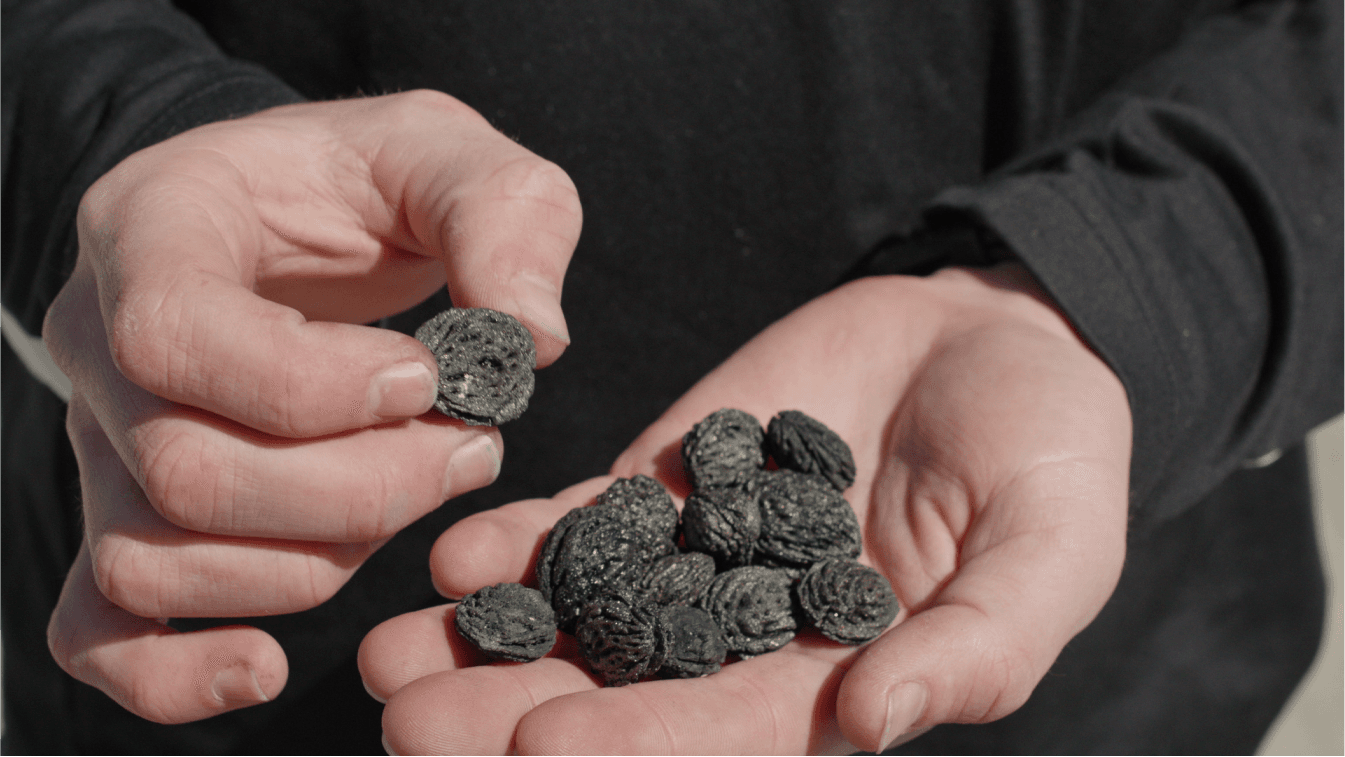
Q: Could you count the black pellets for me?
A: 13